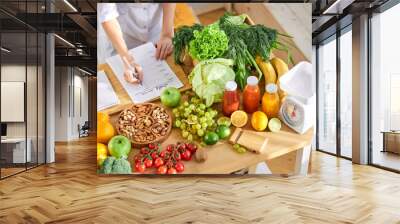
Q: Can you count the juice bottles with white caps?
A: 3